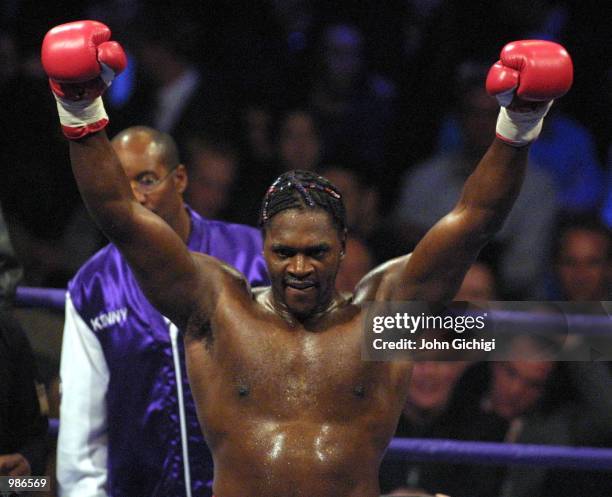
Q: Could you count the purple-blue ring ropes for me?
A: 2